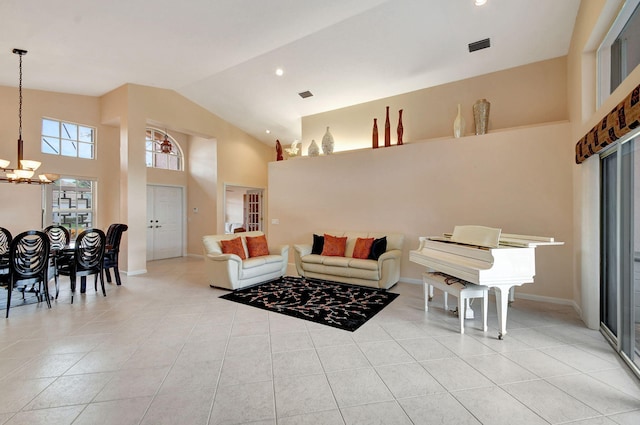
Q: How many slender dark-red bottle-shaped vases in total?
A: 3